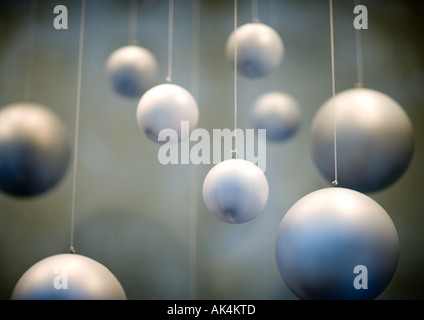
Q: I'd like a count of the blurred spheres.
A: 5